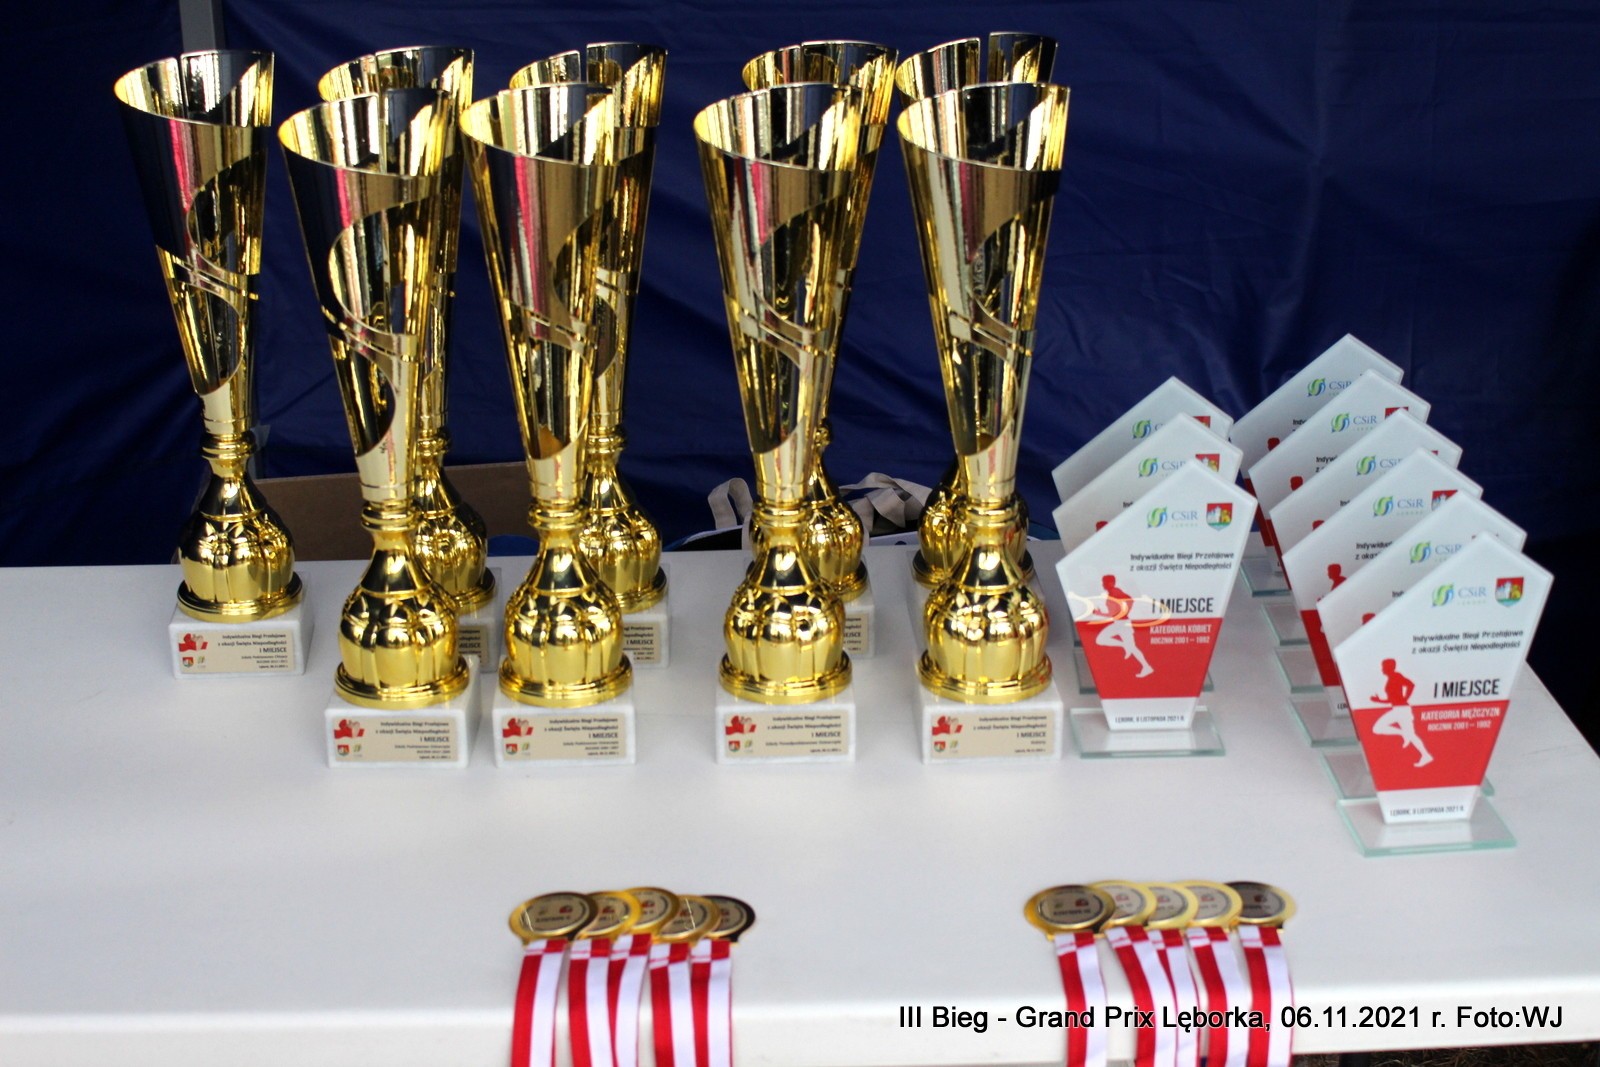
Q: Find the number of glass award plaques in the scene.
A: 9